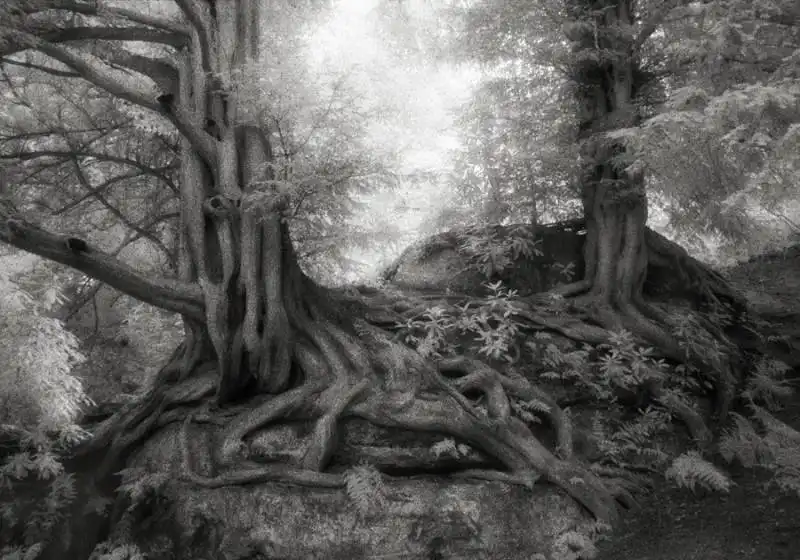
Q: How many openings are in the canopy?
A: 1